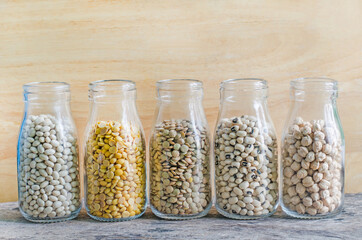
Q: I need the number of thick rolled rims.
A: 5